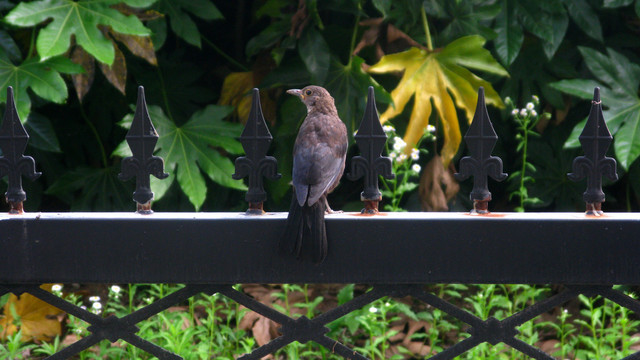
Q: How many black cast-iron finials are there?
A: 6